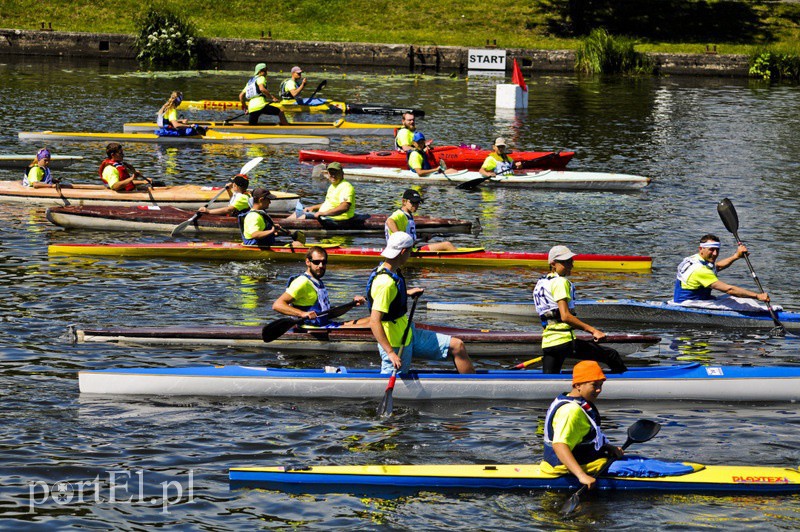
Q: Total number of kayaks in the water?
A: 13